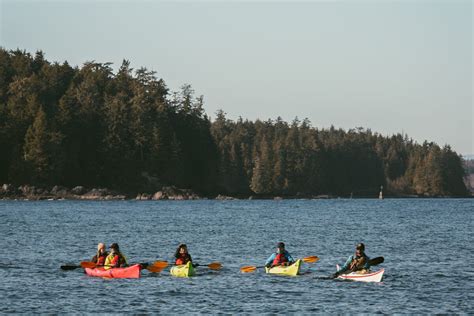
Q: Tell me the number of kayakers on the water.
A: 5